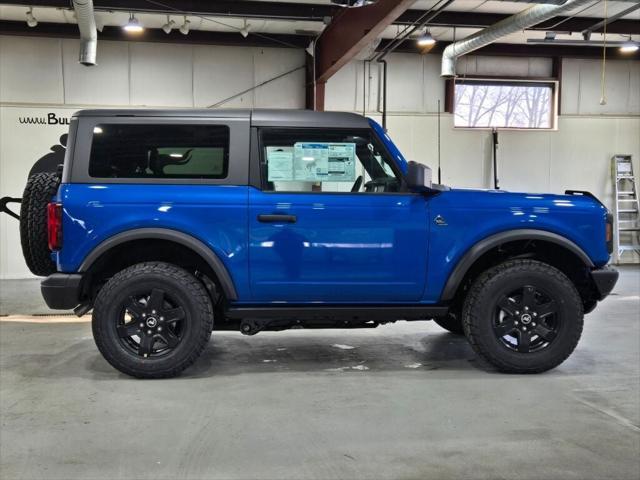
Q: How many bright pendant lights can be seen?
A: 3